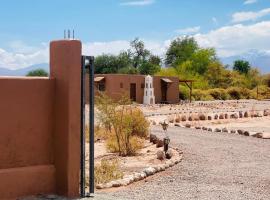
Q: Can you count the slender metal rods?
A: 3